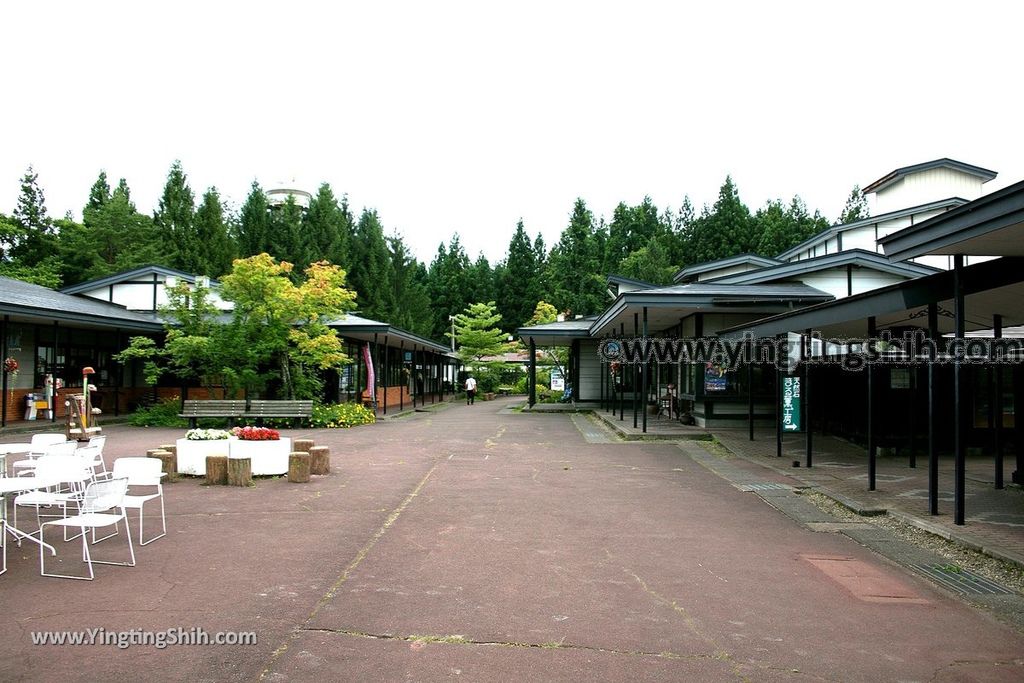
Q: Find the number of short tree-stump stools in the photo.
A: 8